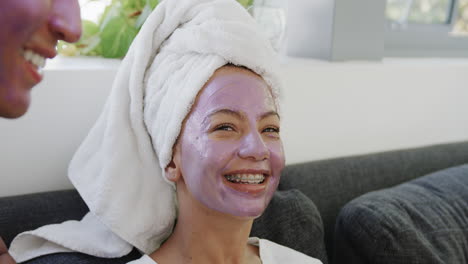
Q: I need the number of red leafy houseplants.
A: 0